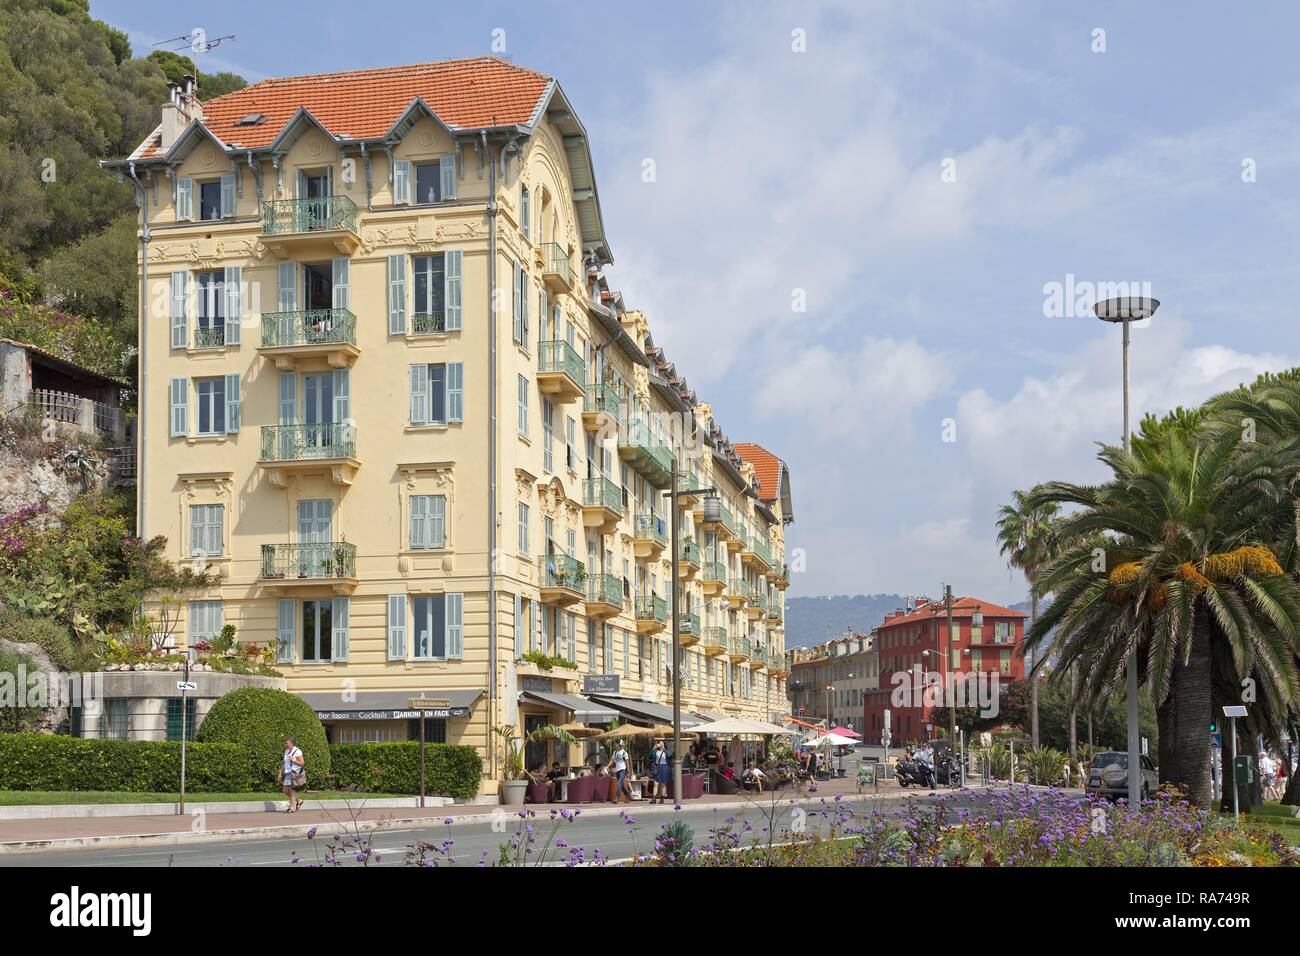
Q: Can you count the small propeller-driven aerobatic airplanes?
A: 0